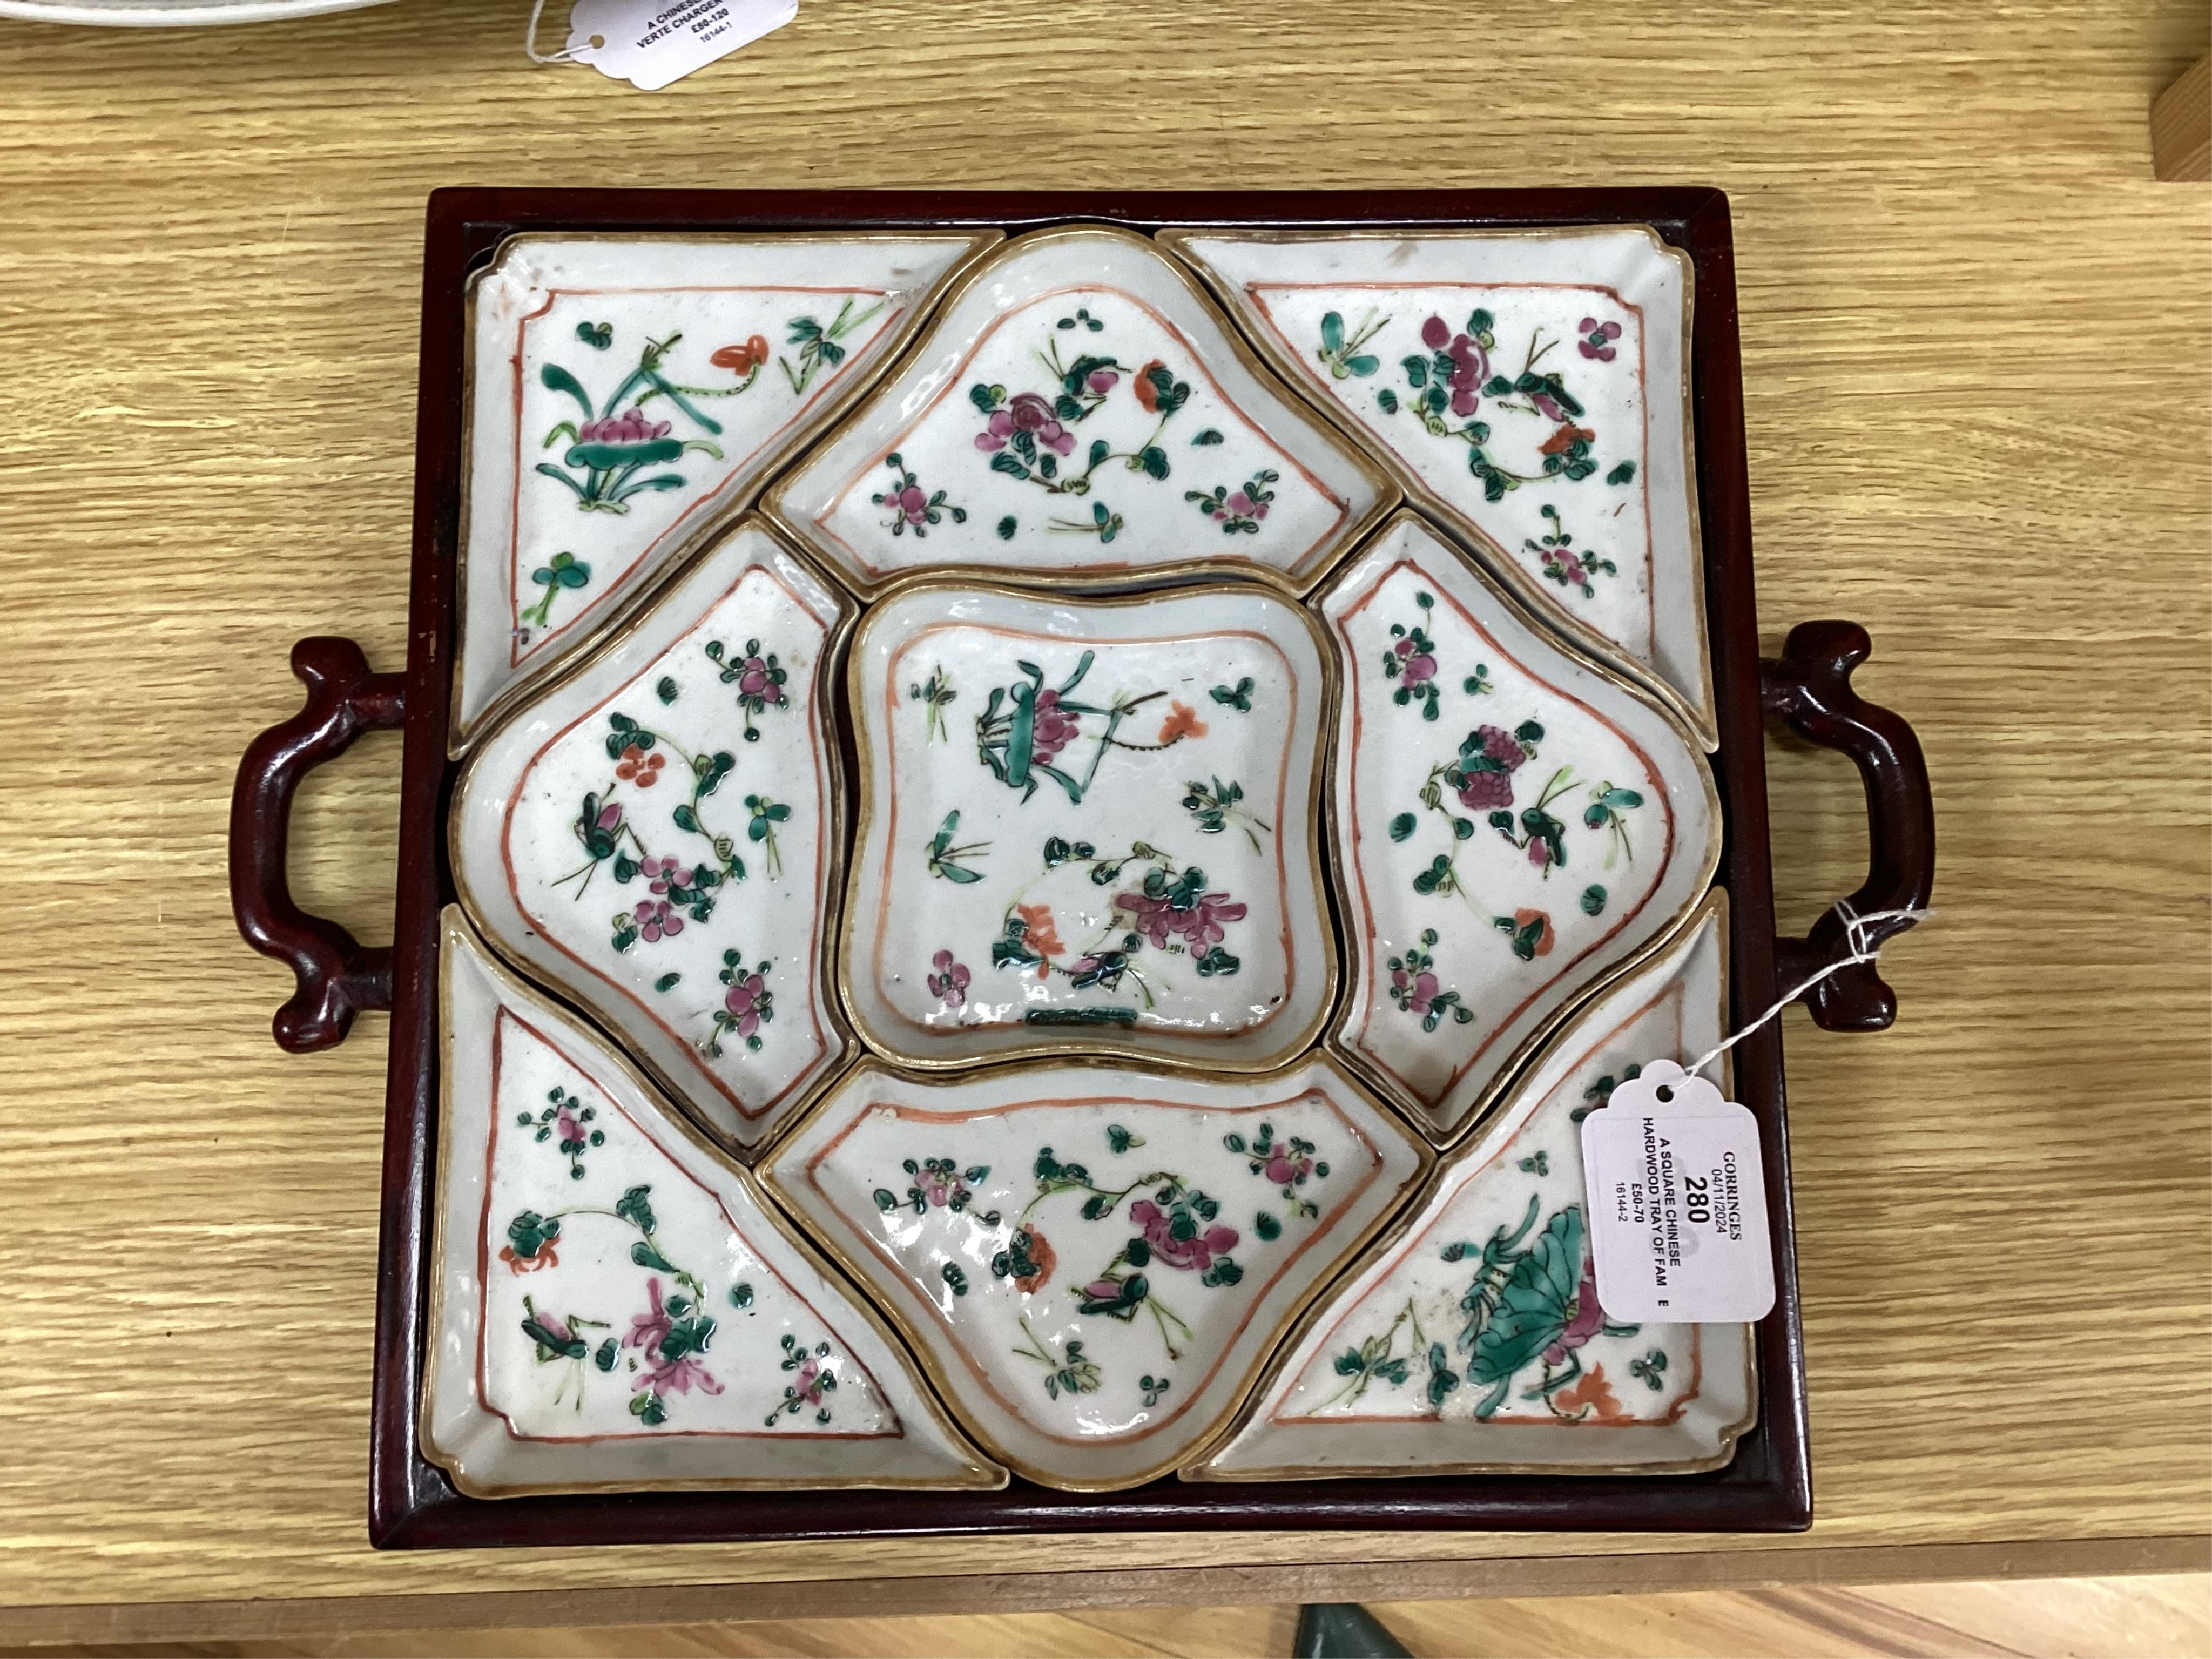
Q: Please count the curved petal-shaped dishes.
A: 4